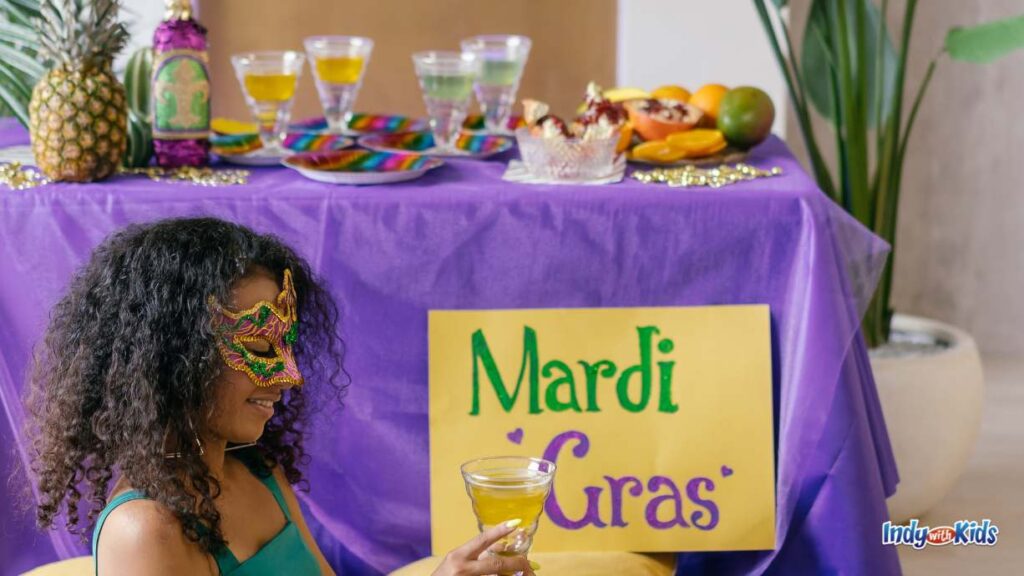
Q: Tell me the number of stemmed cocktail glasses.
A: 5